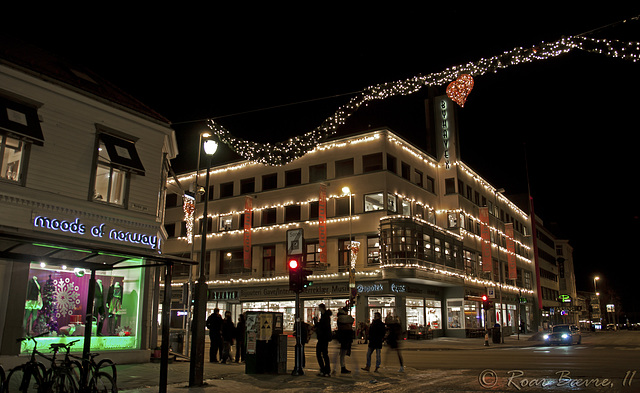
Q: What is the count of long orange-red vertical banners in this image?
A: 4